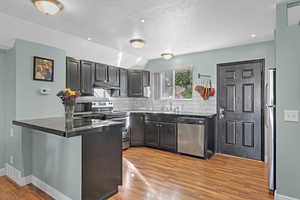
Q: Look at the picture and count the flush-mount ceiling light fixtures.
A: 3